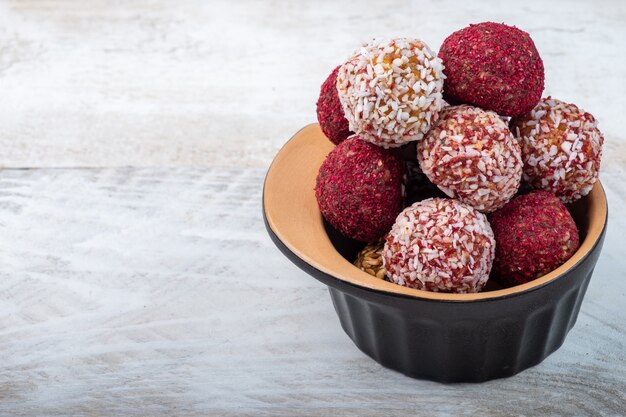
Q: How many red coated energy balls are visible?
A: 4